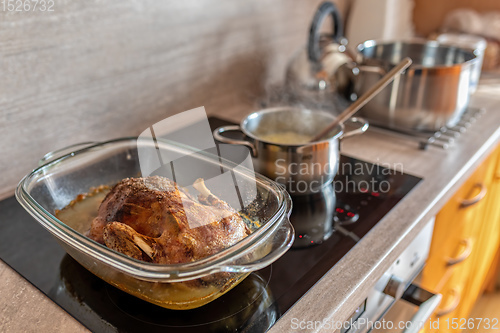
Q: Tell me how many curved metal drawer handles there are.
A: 3